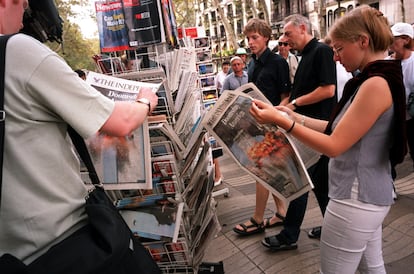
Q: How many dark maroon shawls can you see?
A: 1